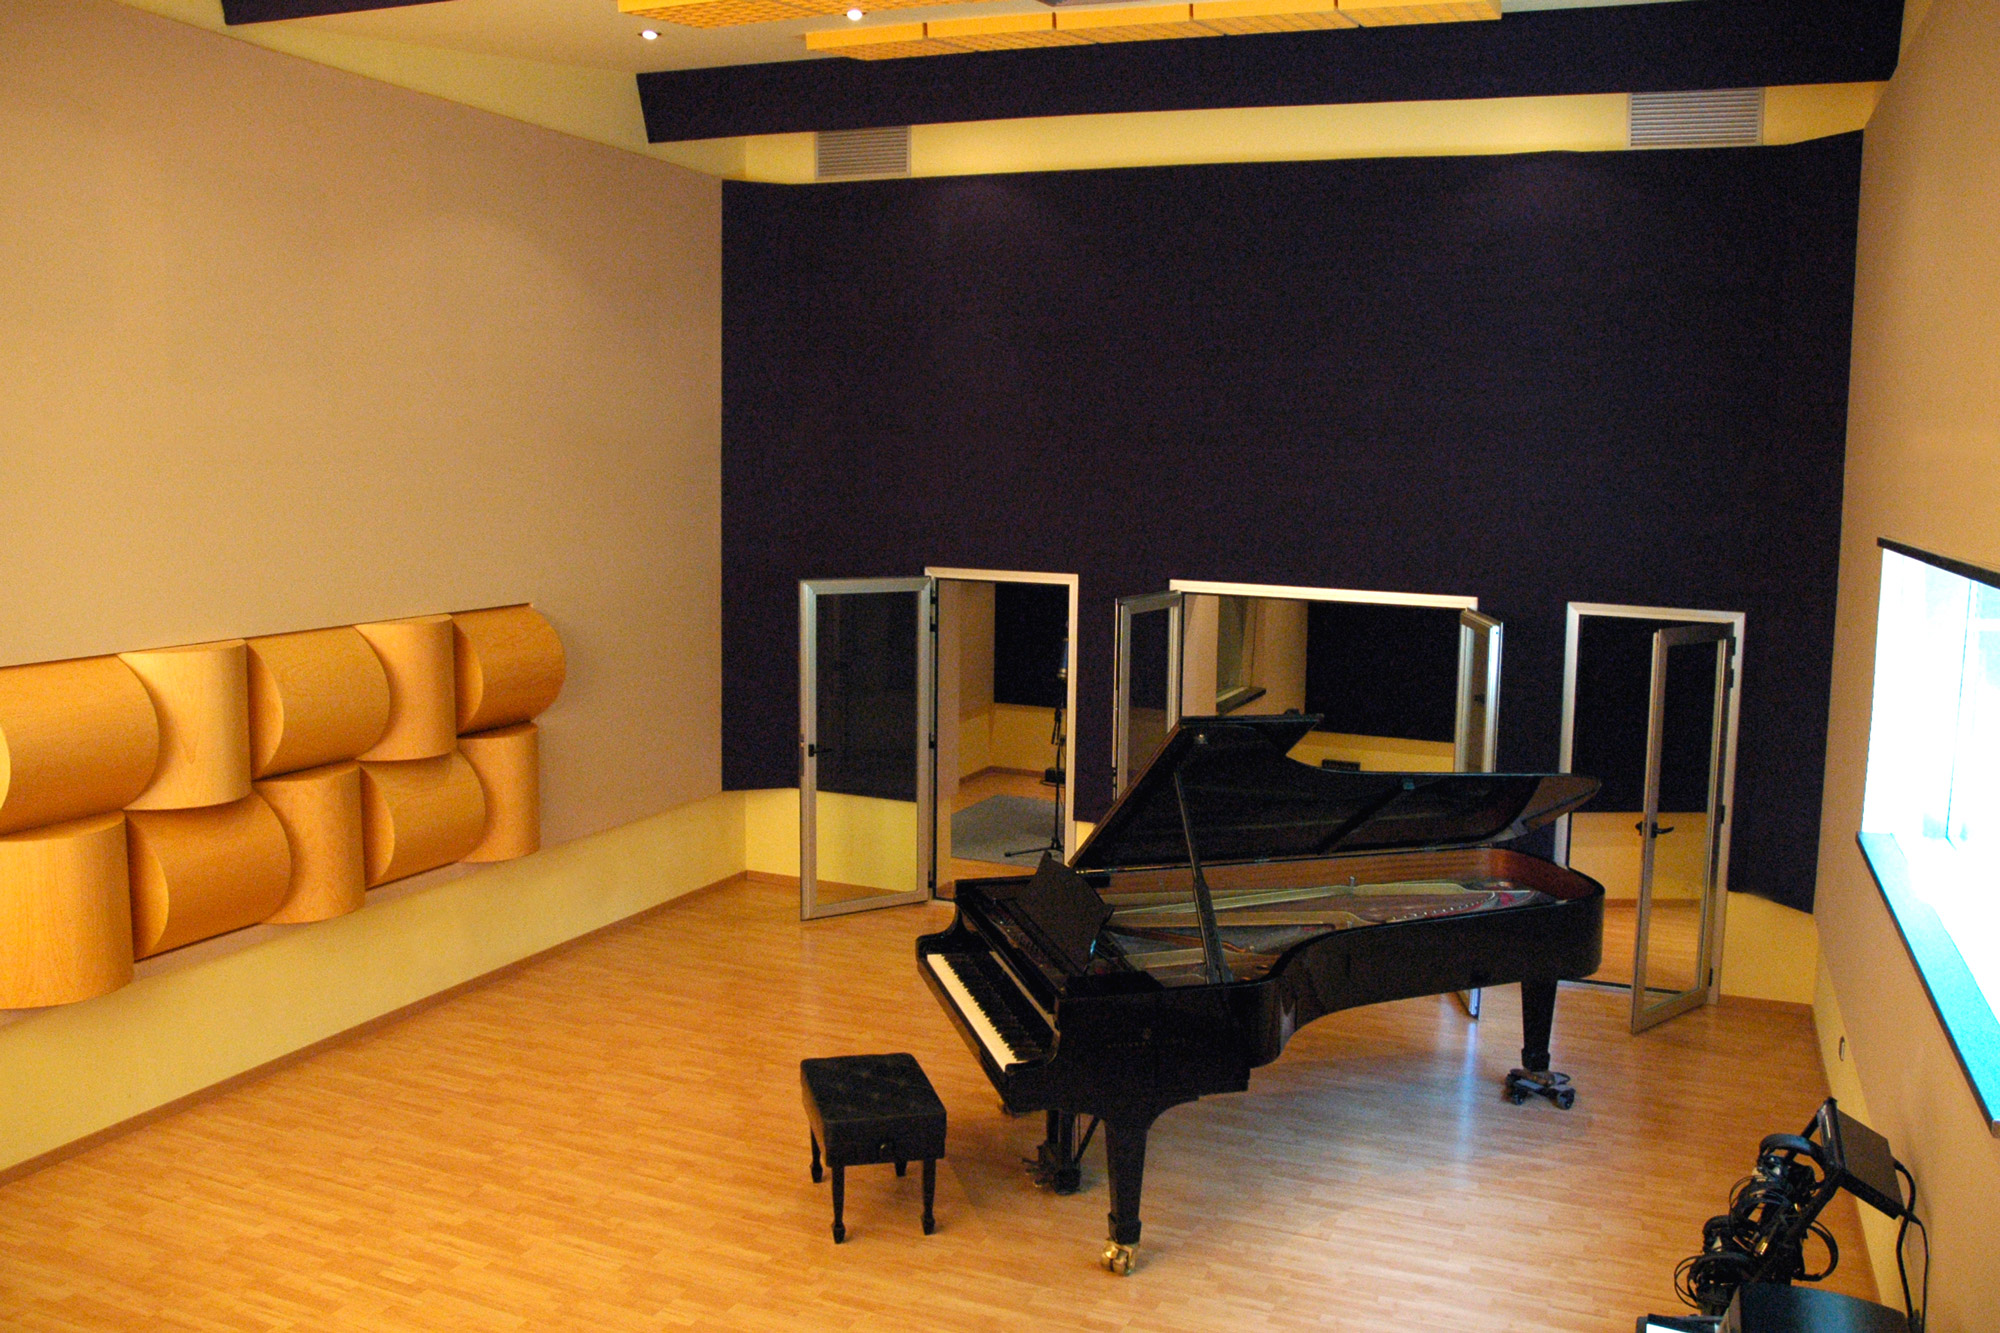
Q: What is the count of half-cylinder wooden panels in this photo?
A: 10